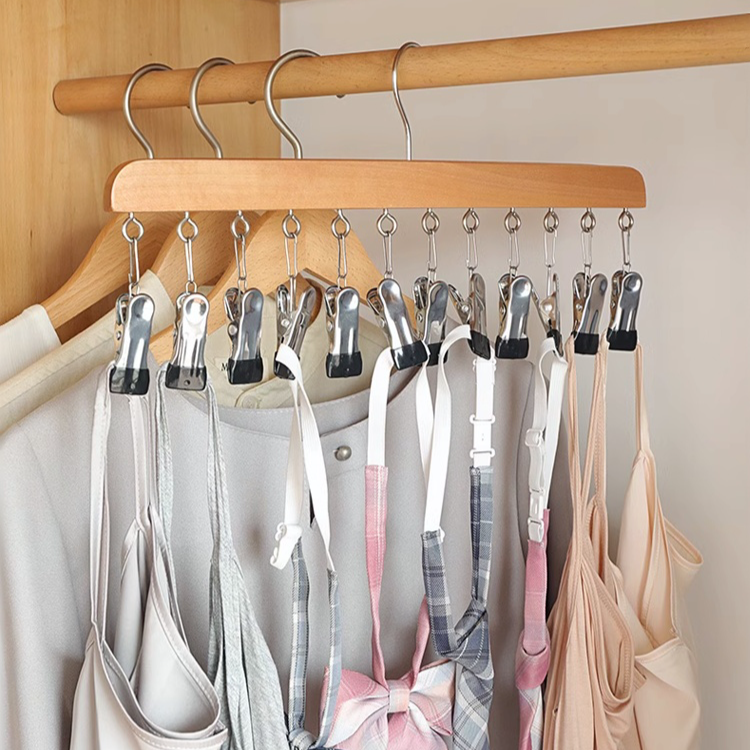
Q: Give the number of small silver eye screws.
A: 12